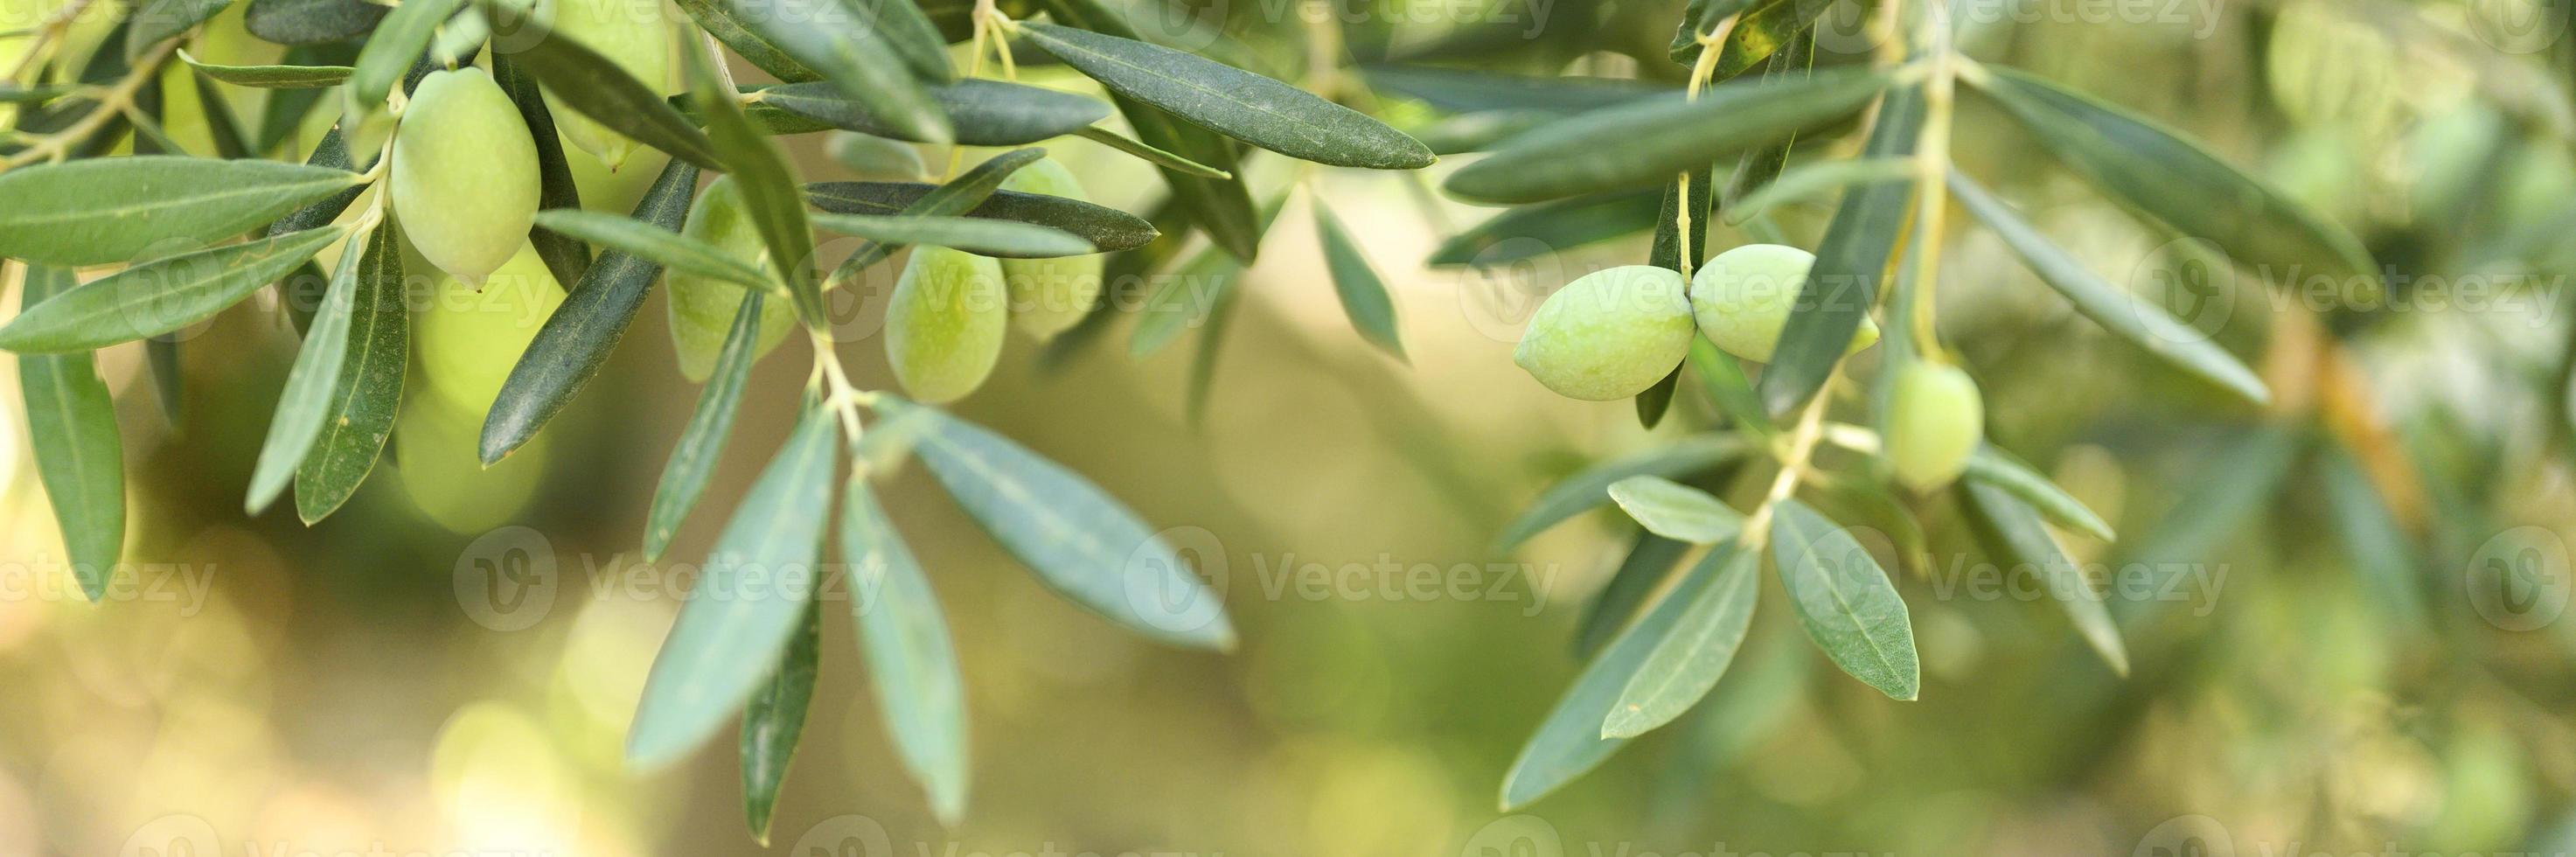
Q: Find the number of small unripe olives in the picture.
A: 8